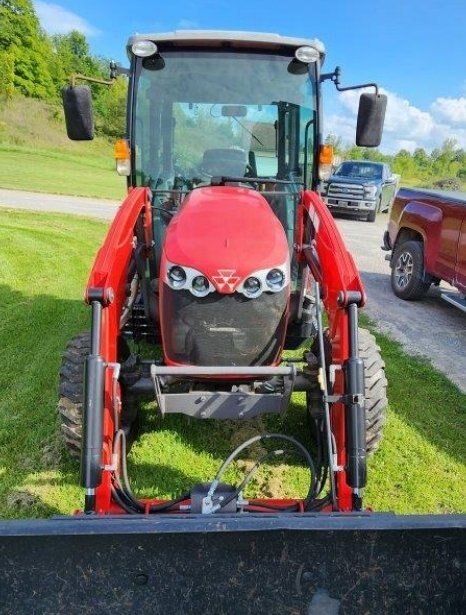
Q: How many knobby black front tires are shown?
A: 2